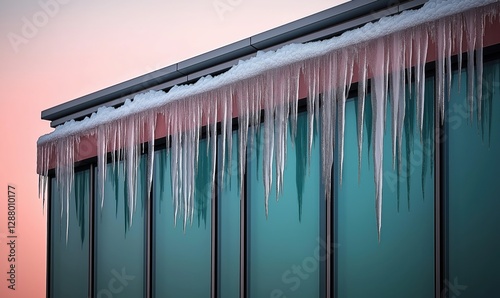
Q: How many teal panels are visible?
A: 7